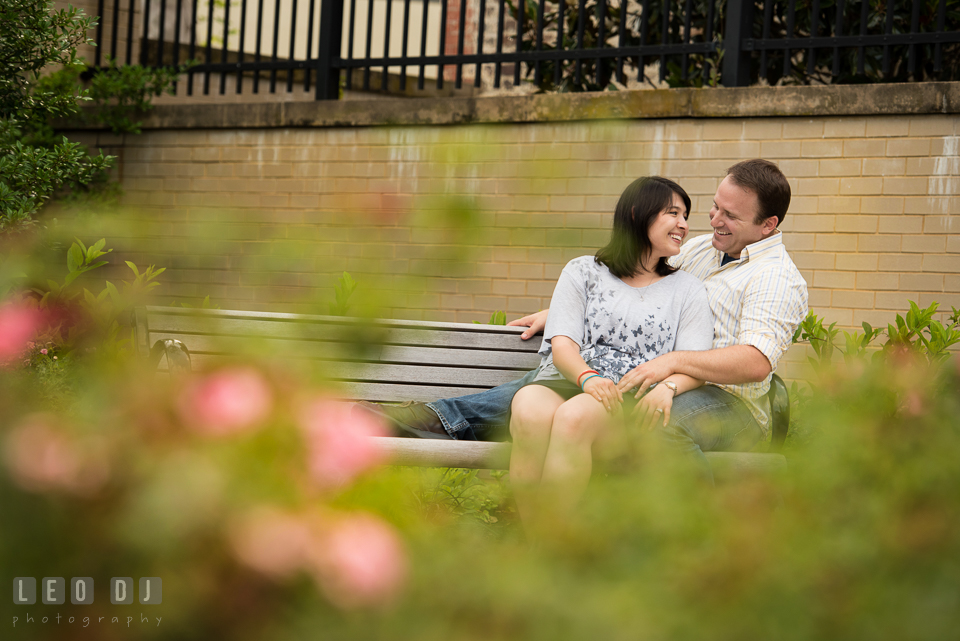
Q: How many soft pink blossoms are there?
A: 6